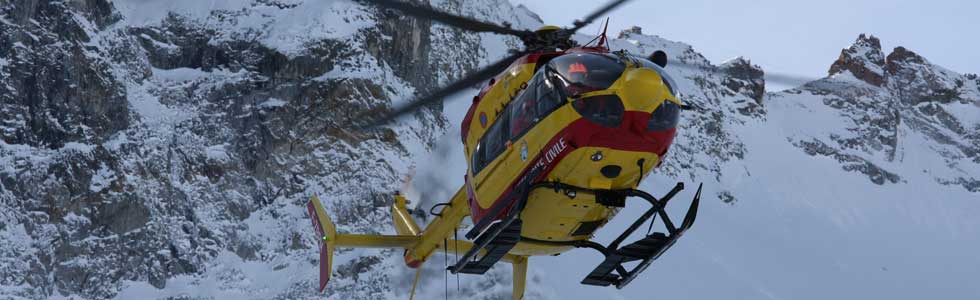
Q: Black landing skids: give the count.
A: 2